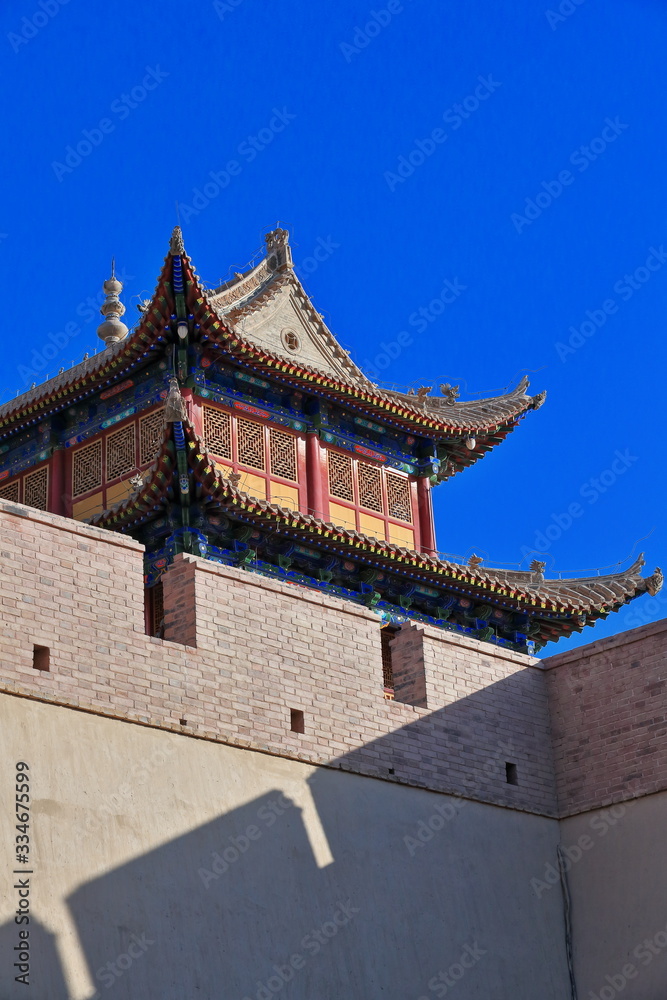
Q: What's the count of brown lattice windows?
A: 11